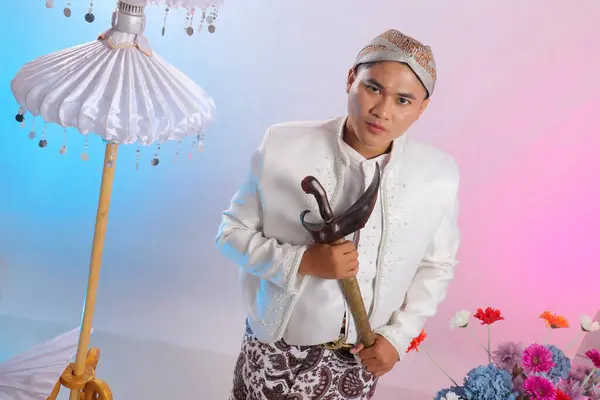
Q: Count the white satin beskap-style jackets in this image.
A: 1